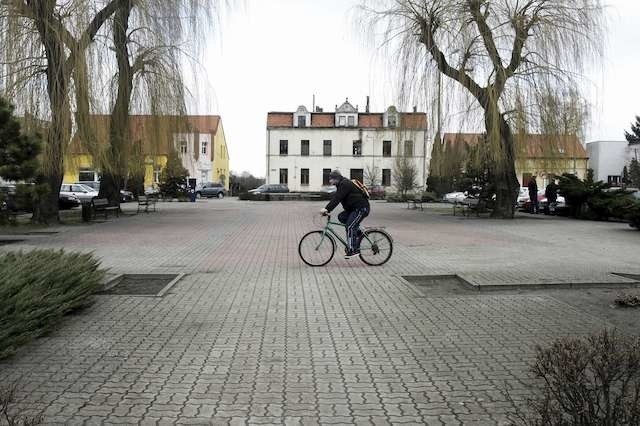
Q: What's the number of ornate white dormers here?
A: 3